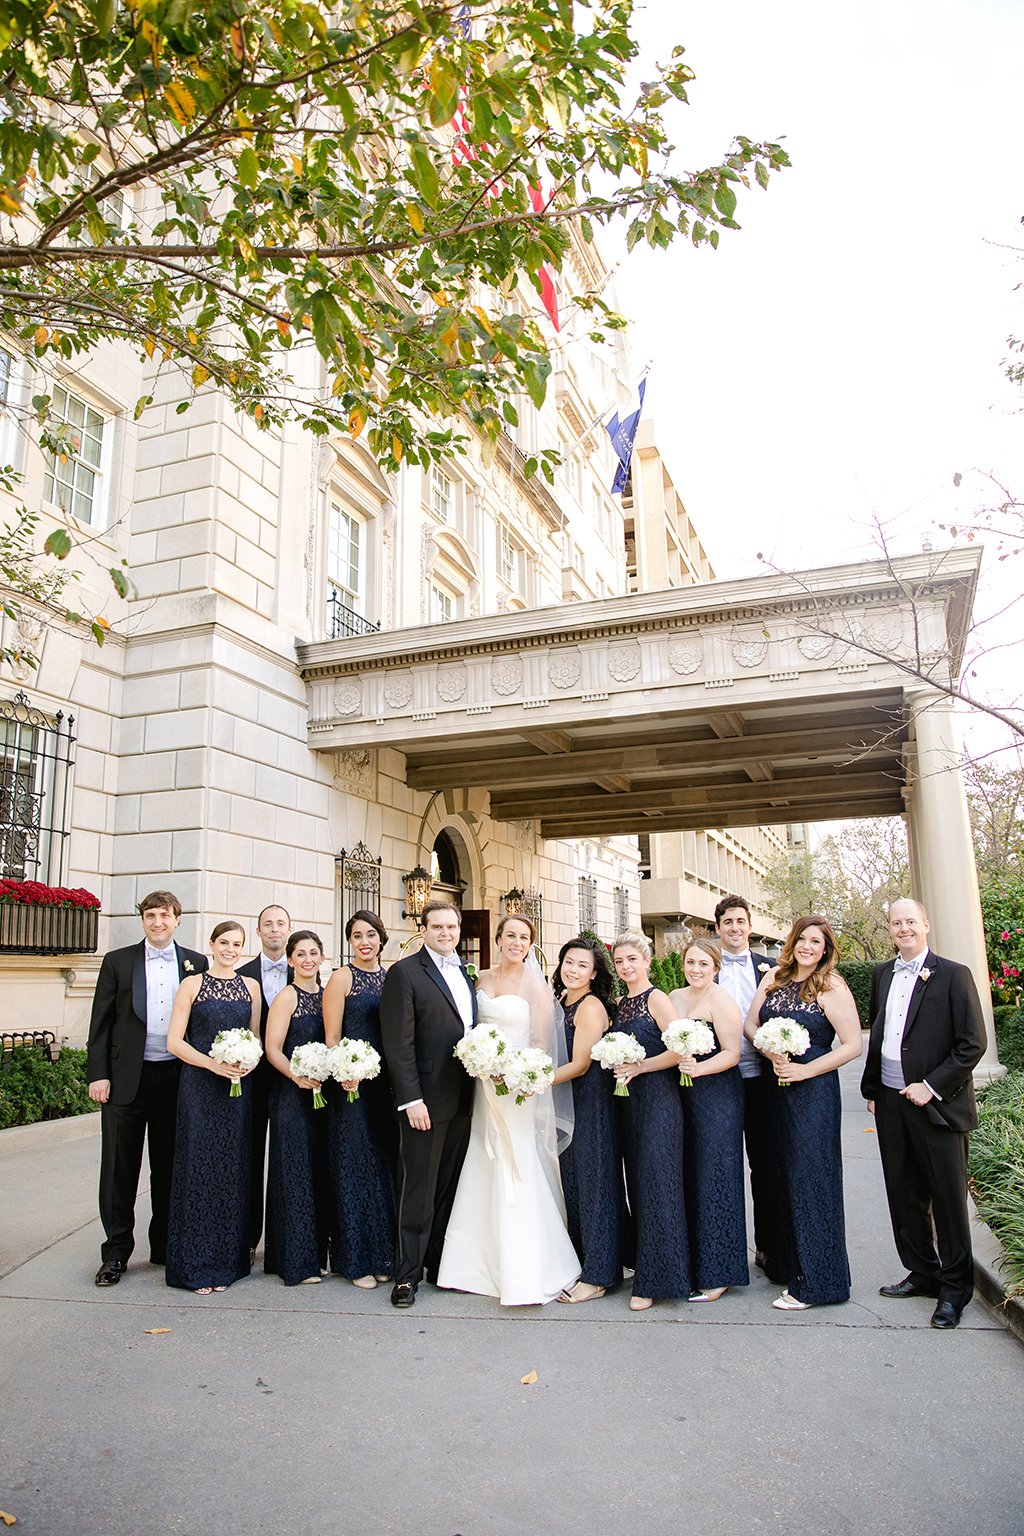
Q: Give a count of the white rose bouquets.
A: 8